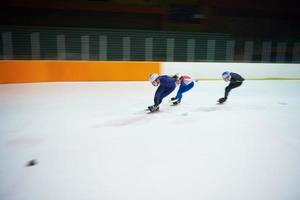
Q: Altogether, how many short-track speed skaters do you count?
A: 3